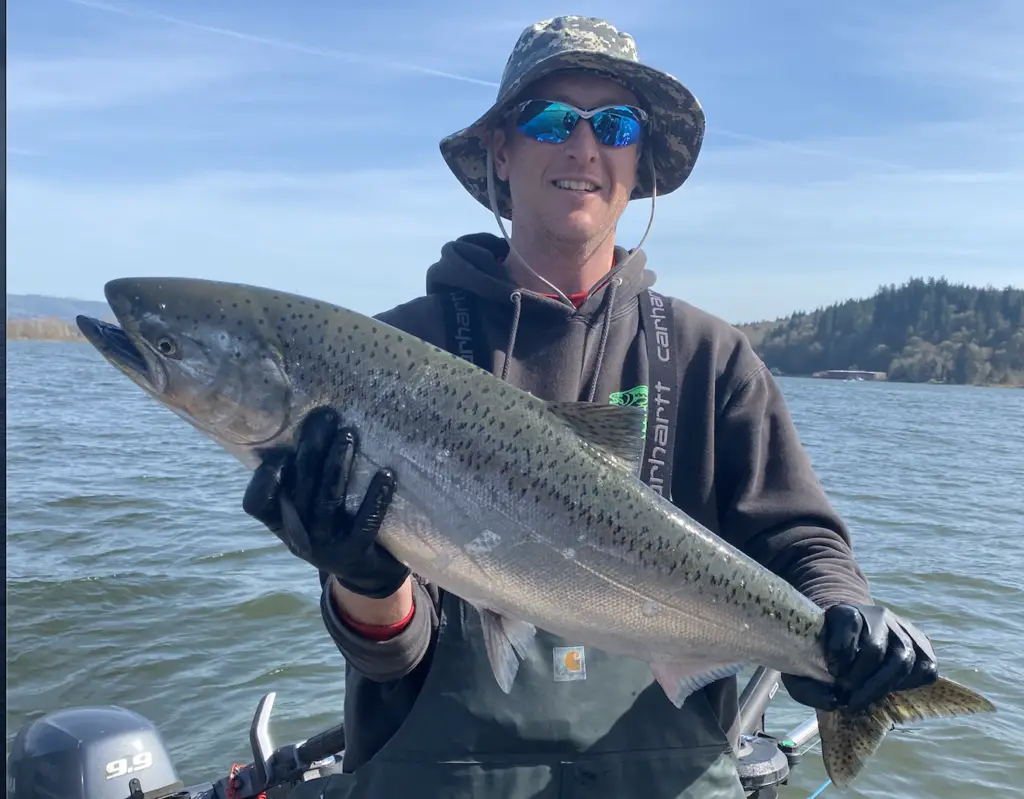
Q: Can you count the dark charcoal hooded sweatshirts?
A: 1